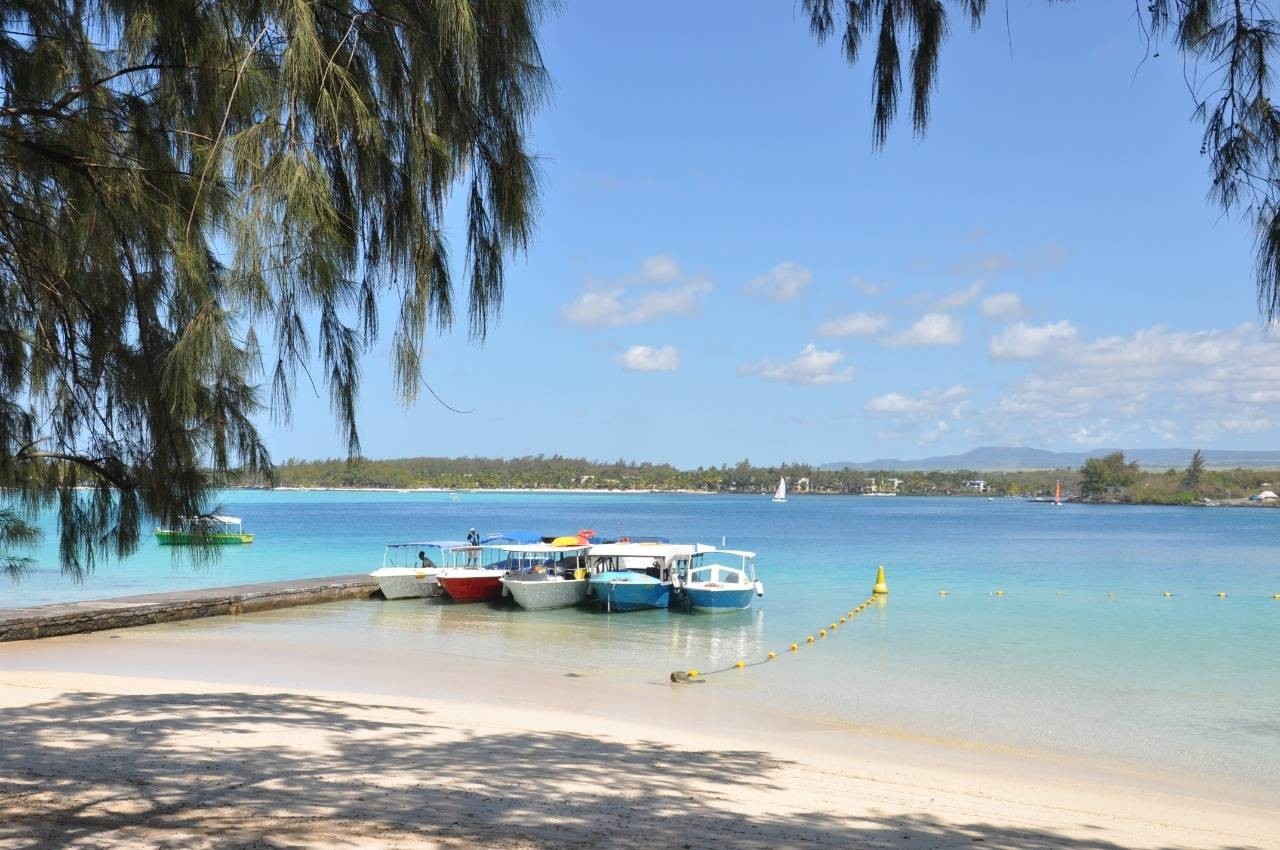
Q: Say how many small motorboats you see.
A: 6